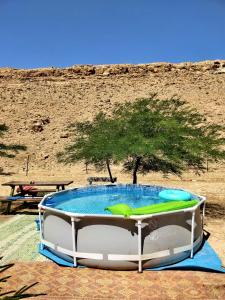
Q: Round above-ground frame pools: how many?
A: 1